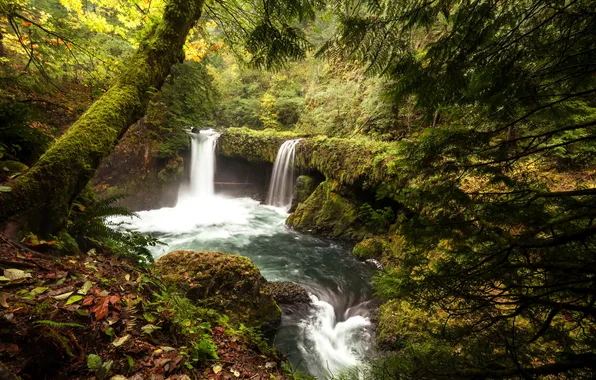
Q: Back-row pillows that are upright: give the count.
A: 0